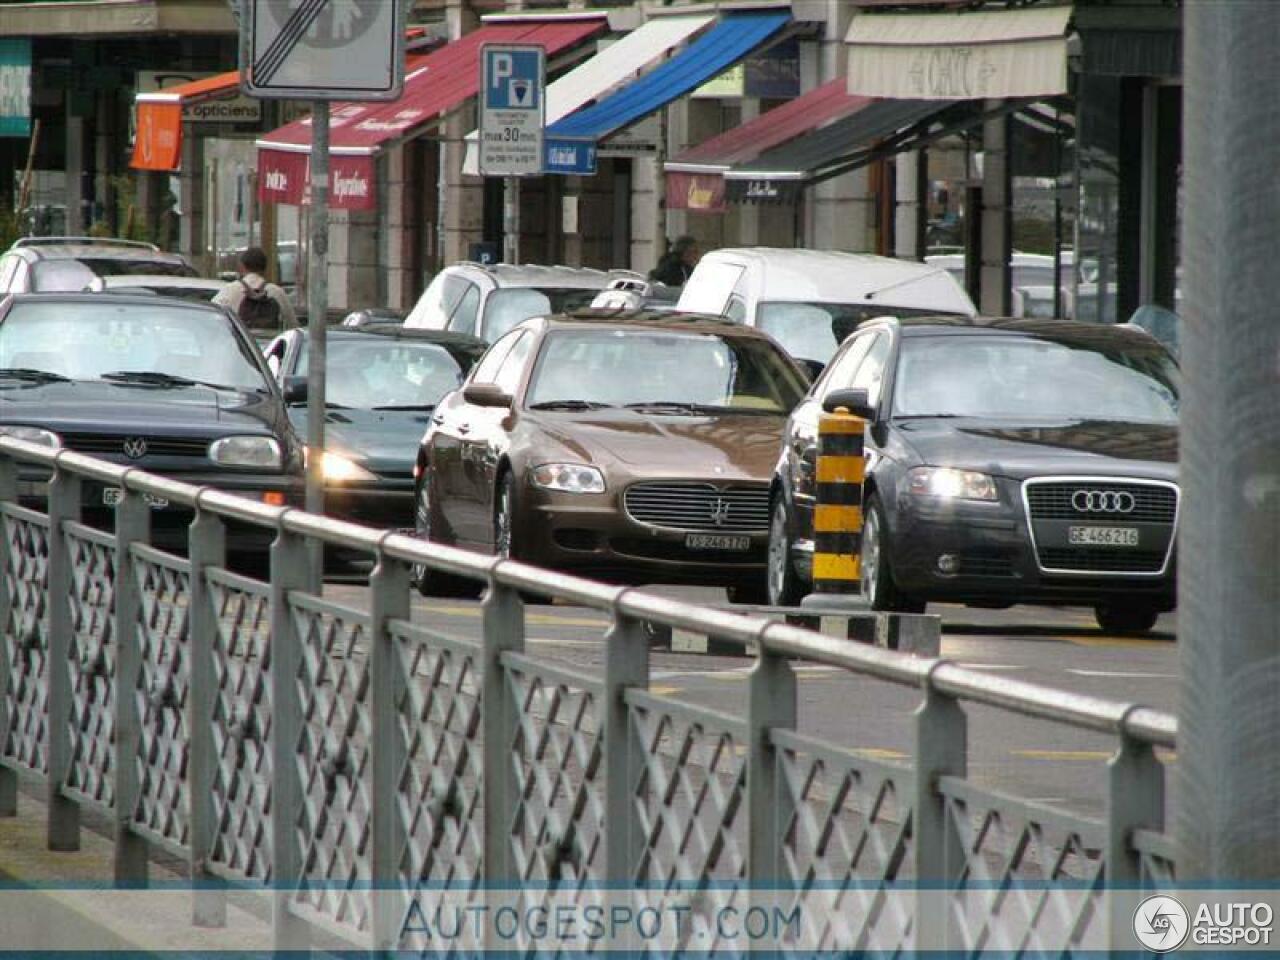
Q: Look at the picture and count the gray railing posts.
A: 11